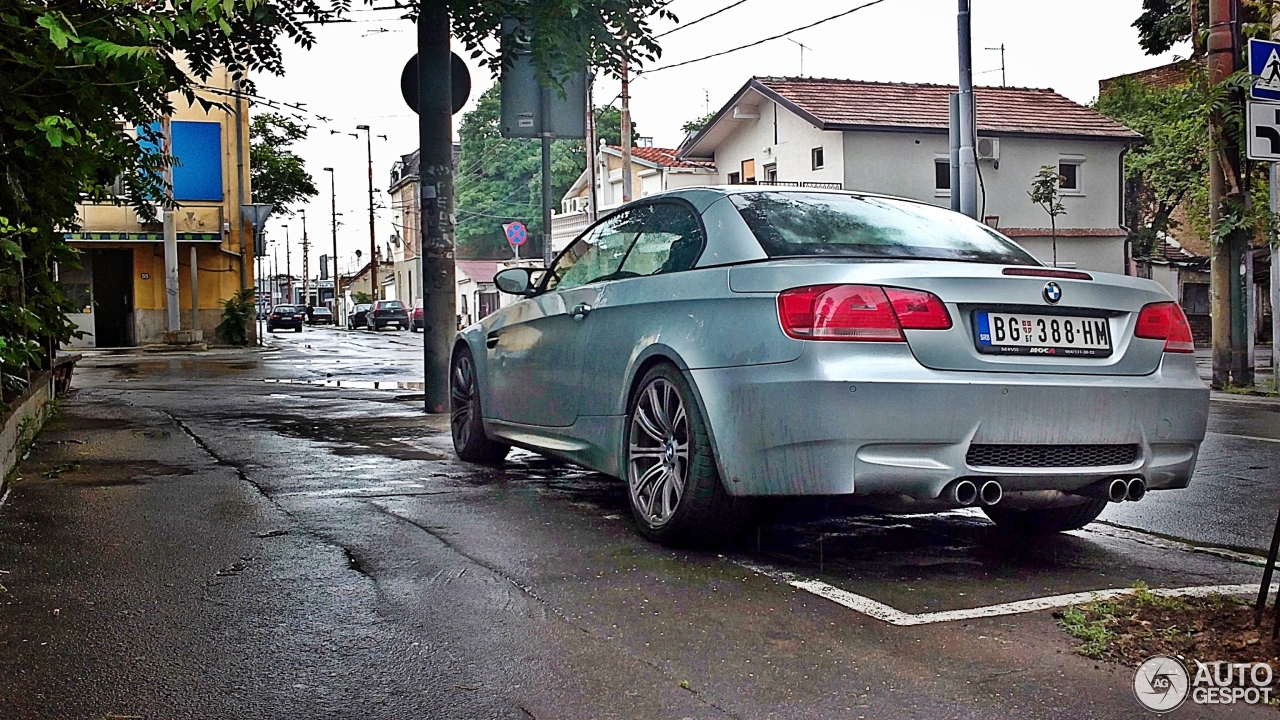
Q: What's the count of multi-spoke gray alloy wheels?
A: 2